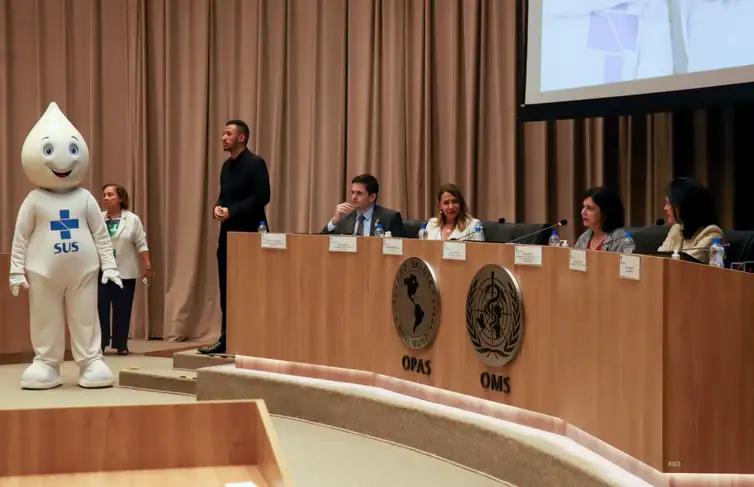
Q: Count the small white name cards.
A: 7